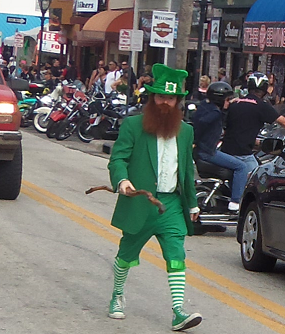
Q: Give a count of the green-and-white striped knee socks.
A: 2